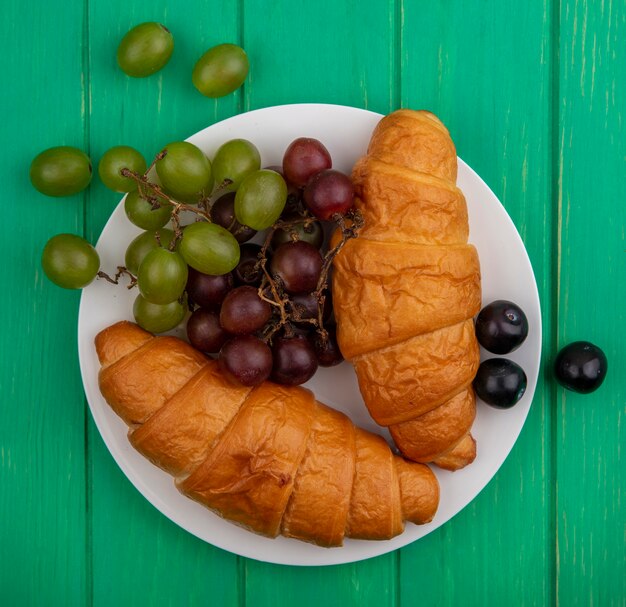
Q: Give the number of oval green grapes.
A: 13